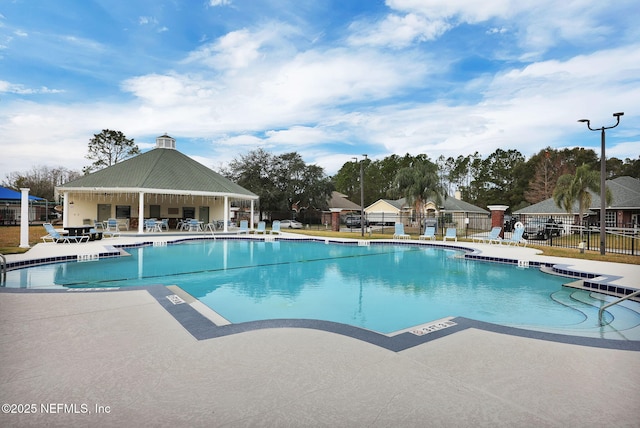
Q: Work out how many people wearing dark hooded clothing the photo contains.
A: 0